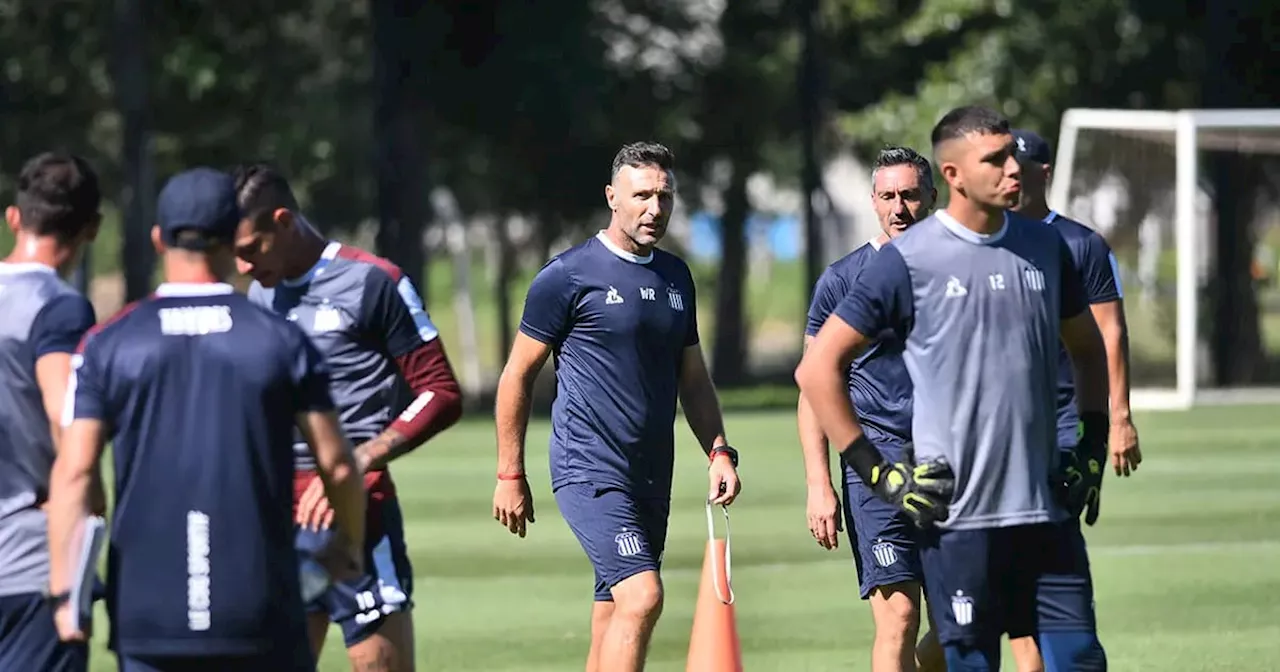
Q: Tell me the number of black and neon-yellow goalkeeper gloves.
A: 2